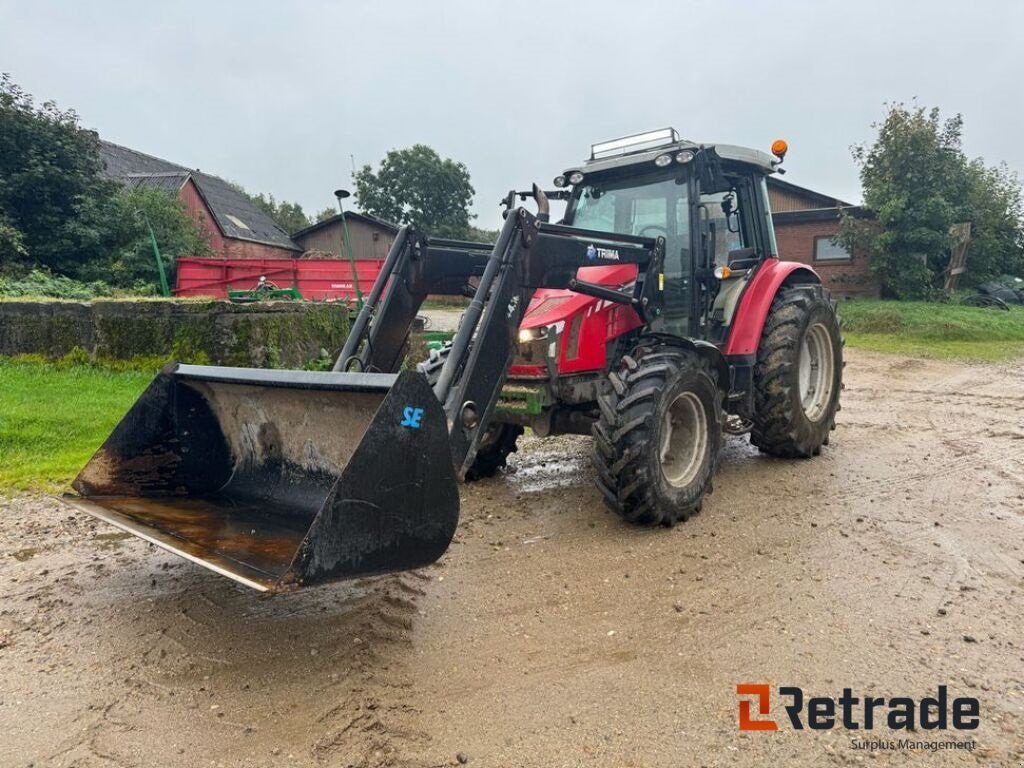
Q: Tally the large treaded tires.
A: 3